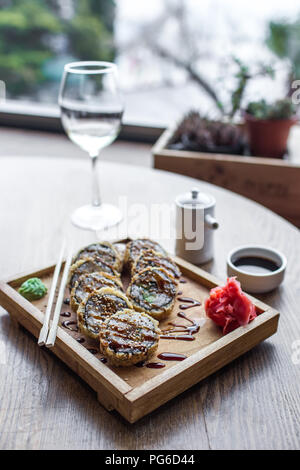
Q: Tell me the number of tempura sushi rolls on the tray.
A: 8